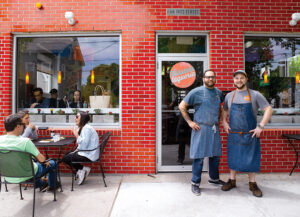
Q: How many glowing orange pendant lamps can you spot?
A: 5